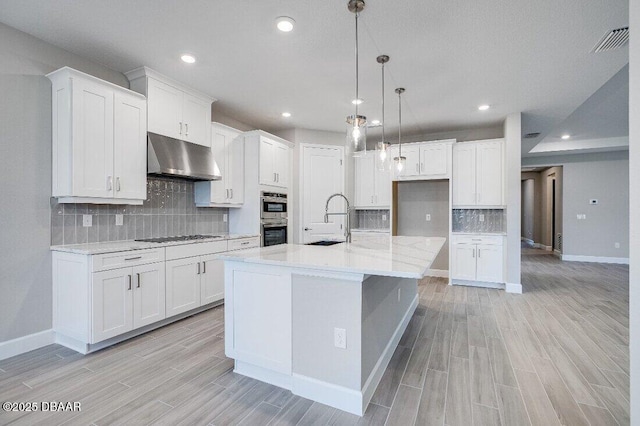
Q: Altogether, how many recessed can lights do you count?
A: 7